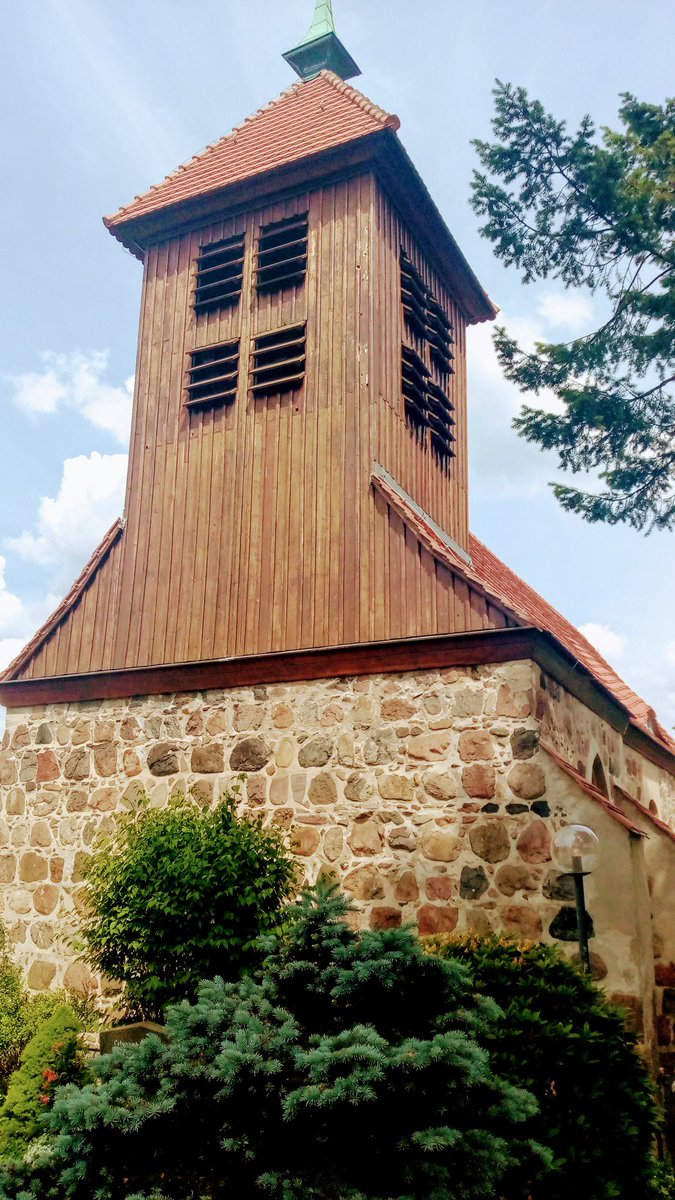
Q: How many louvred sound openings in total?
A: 8